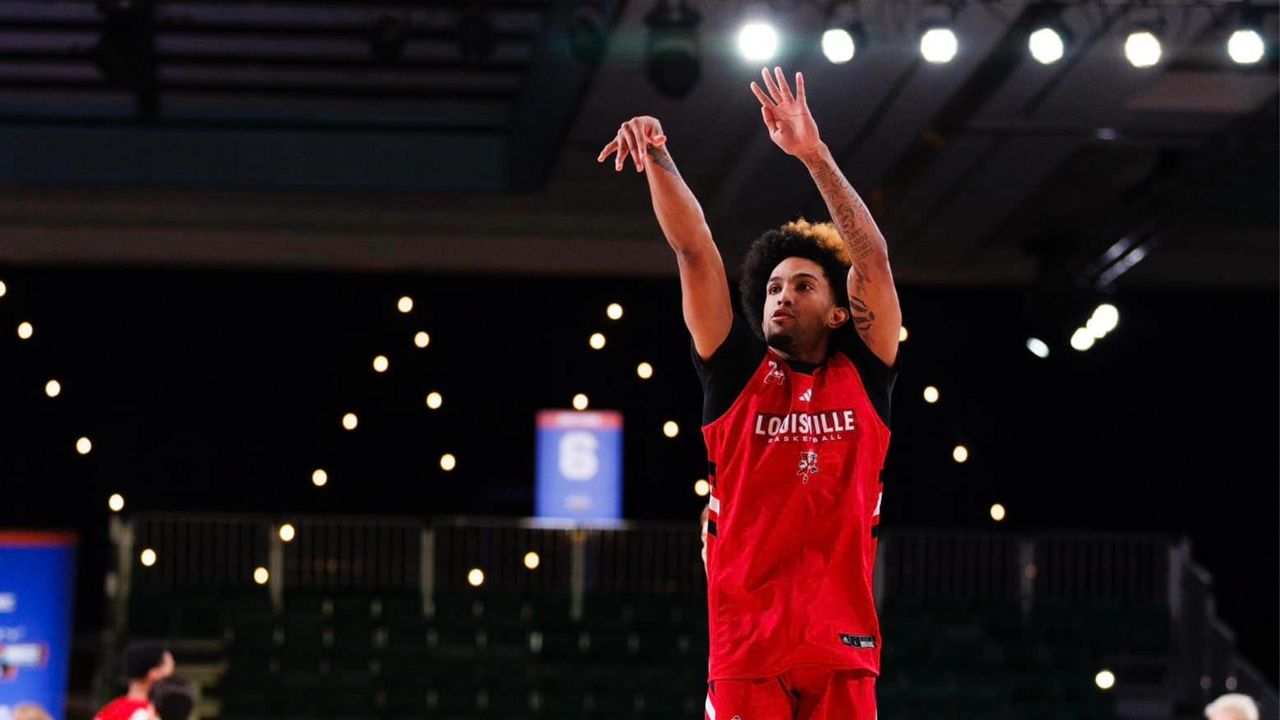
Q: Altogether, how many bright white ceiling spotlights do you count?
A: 6